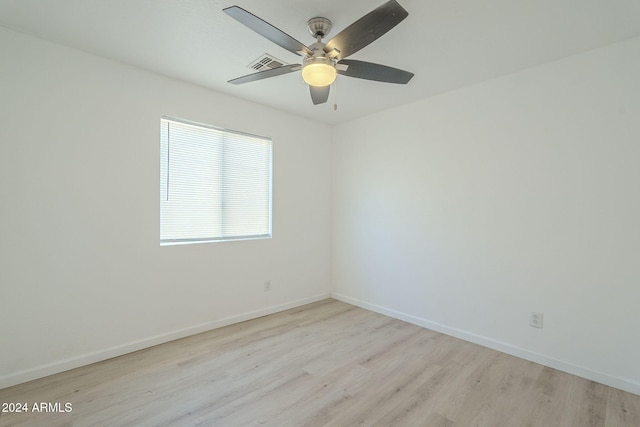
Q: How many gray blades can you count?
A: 5